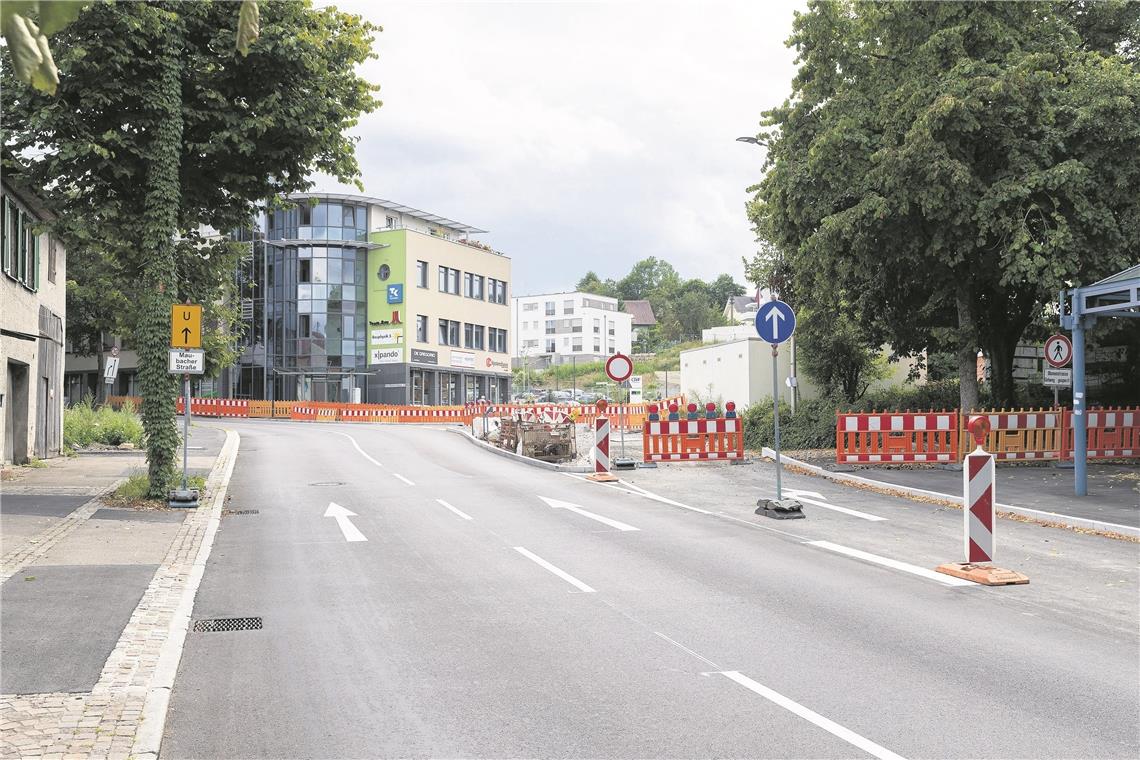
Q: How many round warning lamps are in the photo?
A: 7